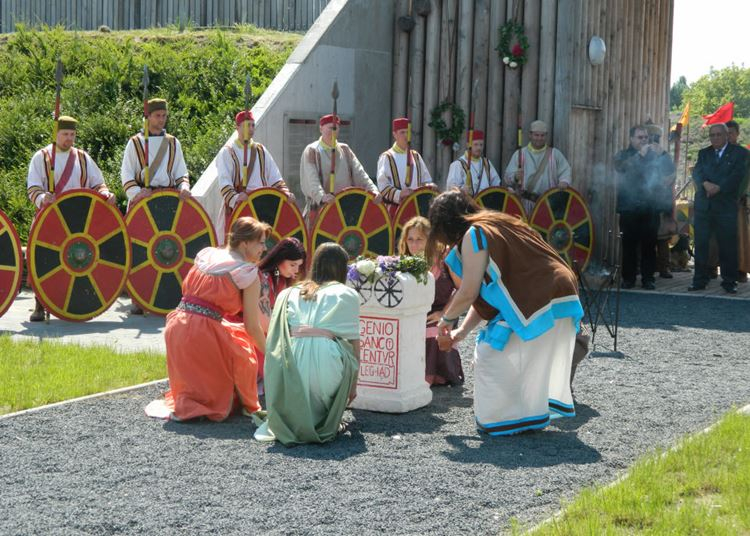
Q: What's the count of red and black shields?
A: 8